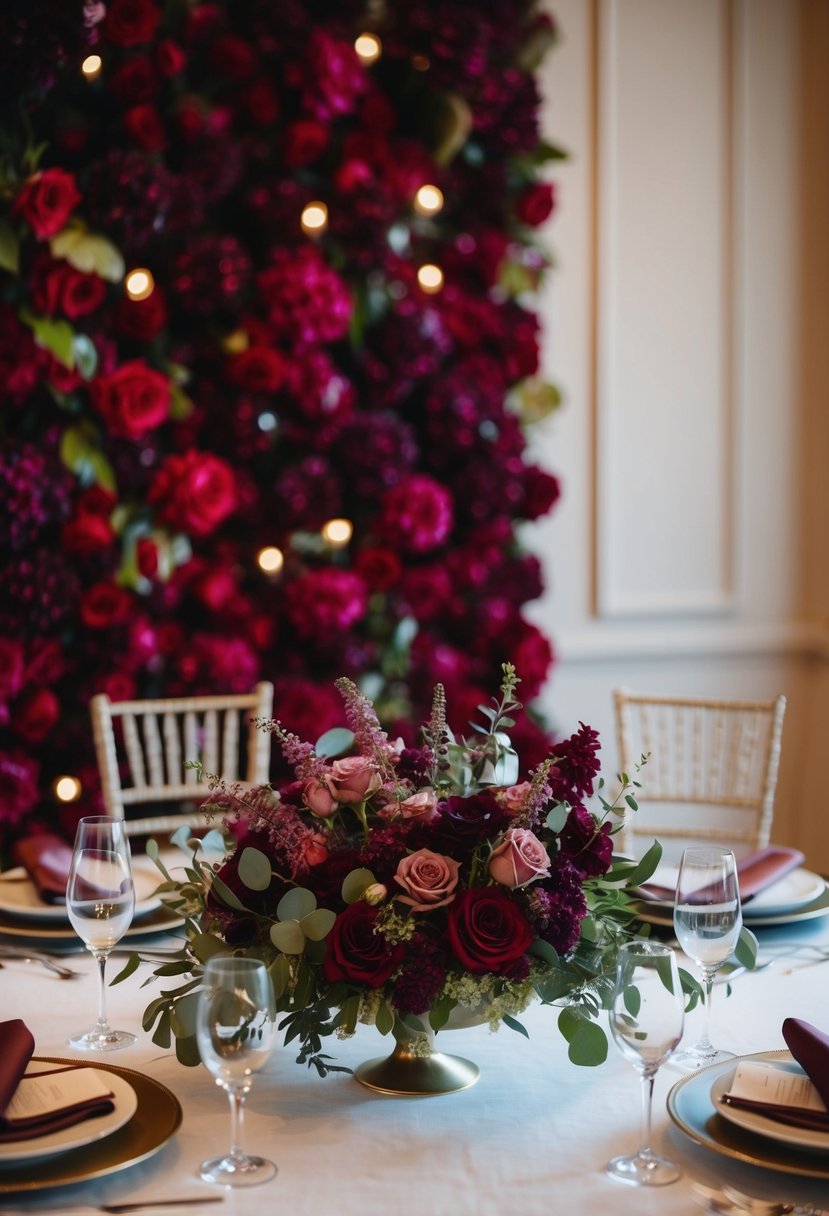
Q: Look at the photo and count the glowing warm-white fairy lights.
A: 9